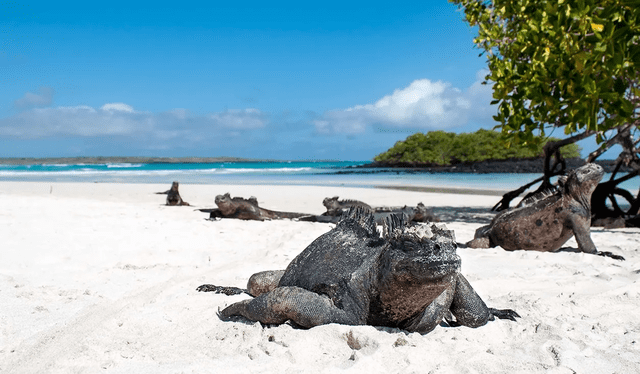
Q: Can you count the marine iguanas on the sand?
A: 6